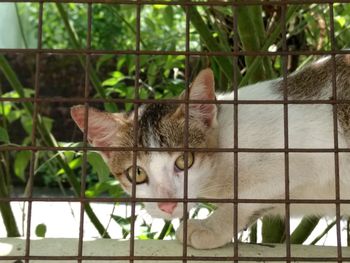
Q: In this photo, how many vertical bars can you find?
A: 7